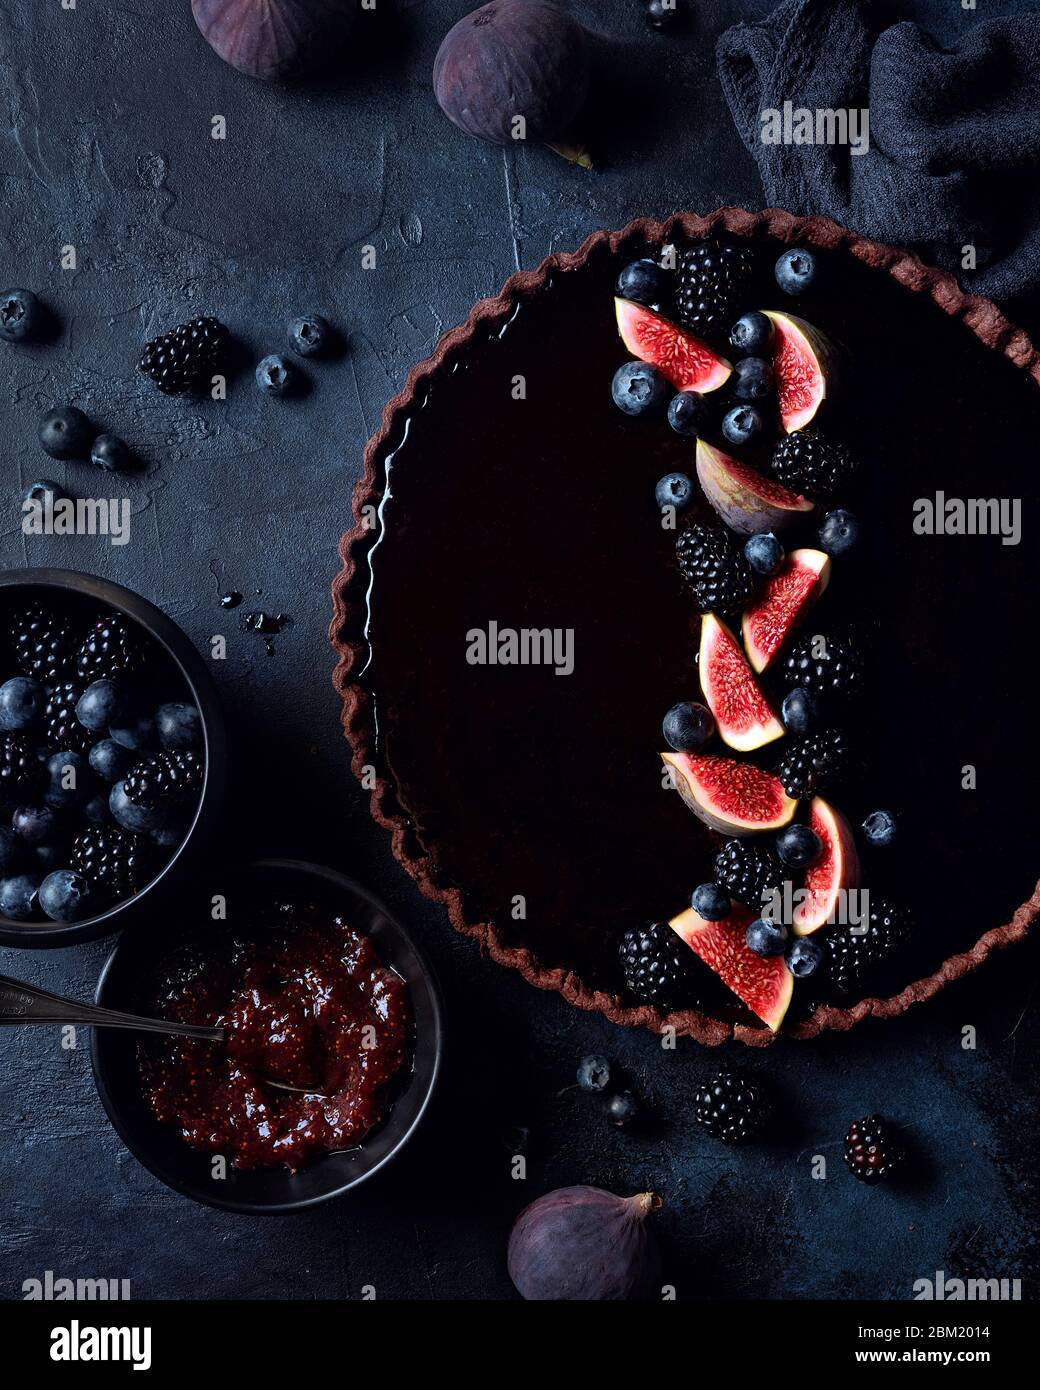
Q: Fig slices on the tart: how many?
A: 8